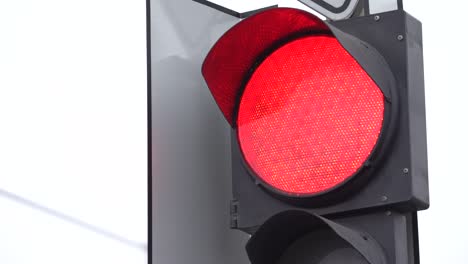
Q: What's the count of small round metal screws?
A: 5